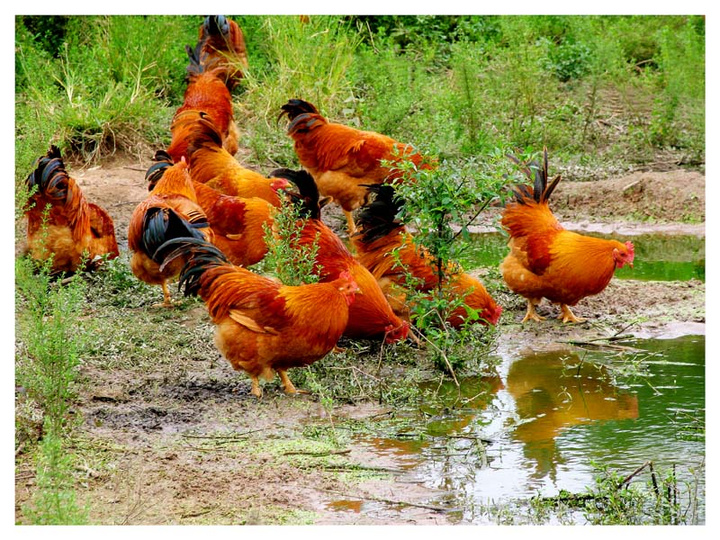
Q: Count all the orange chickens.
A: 11